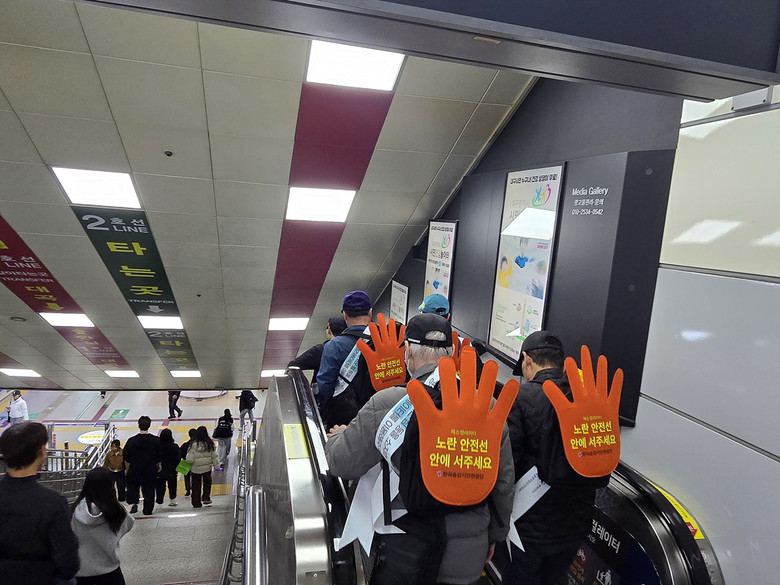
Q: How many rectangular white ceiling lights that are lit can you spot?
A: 10